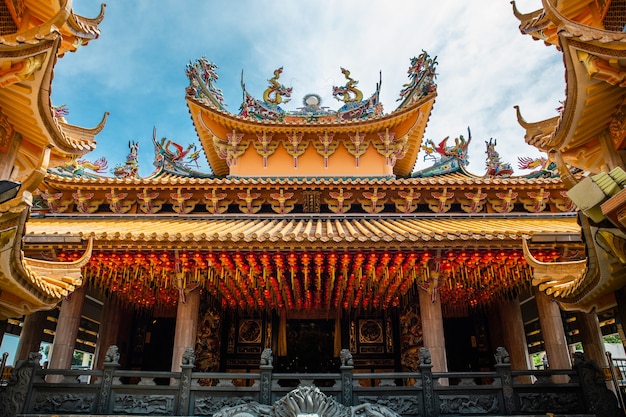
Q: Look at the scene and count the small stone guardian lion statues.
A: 6